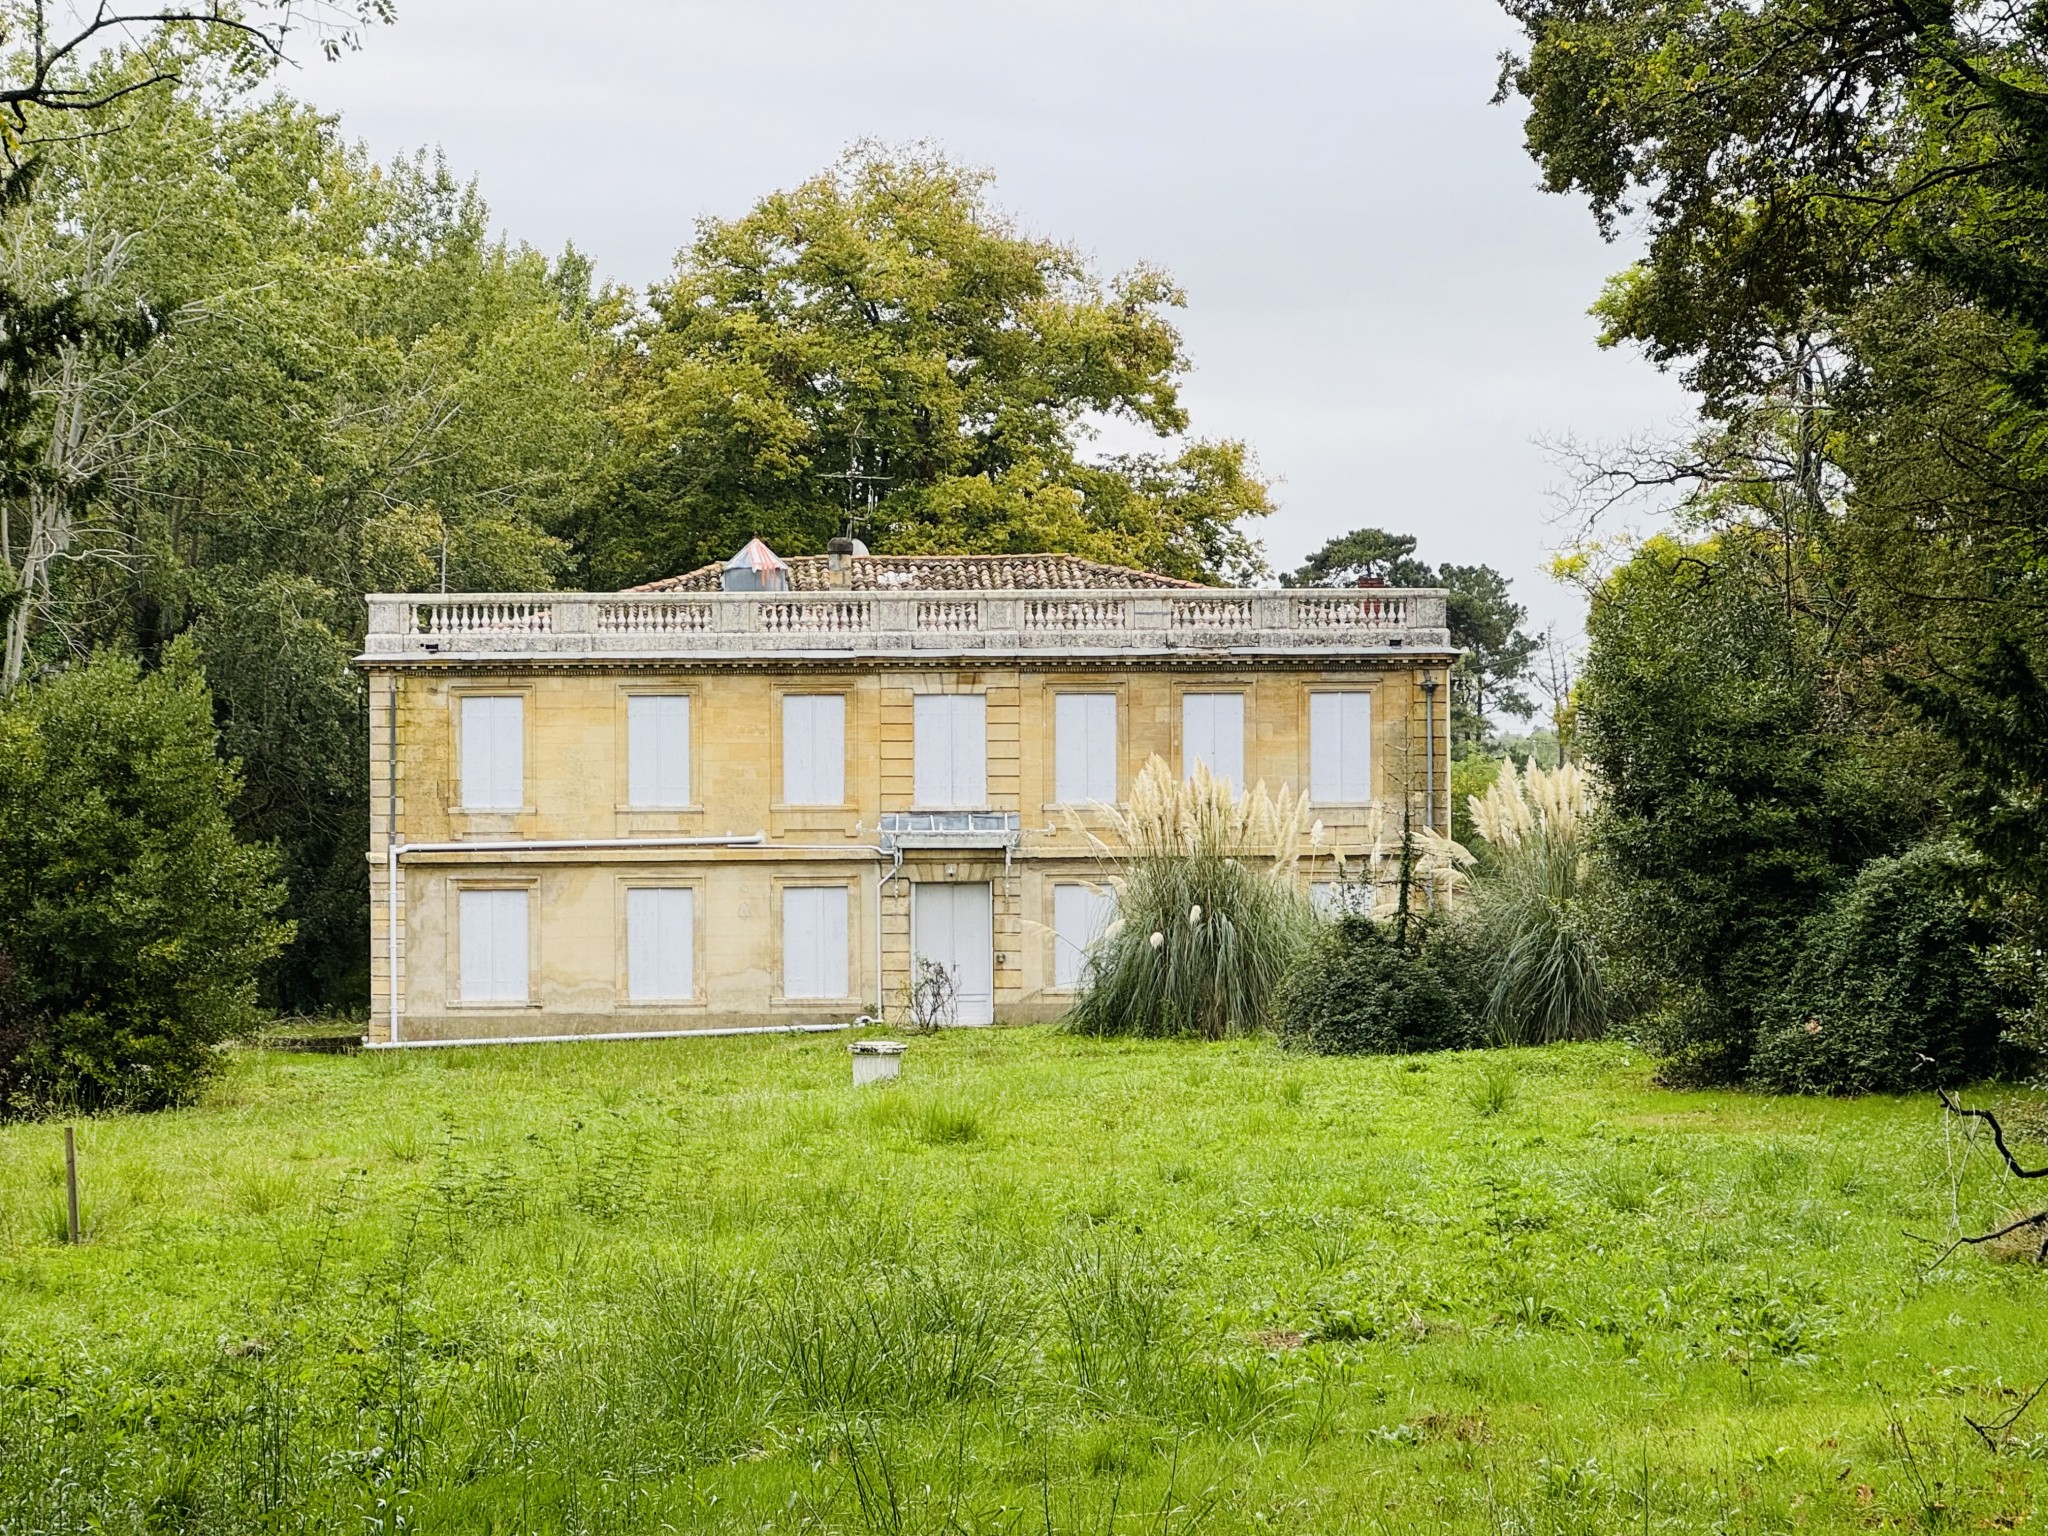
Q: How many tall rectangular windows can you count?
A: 12